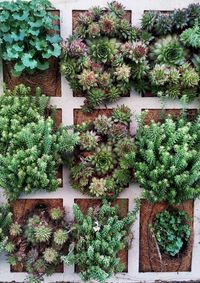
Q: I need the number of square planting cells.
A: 9